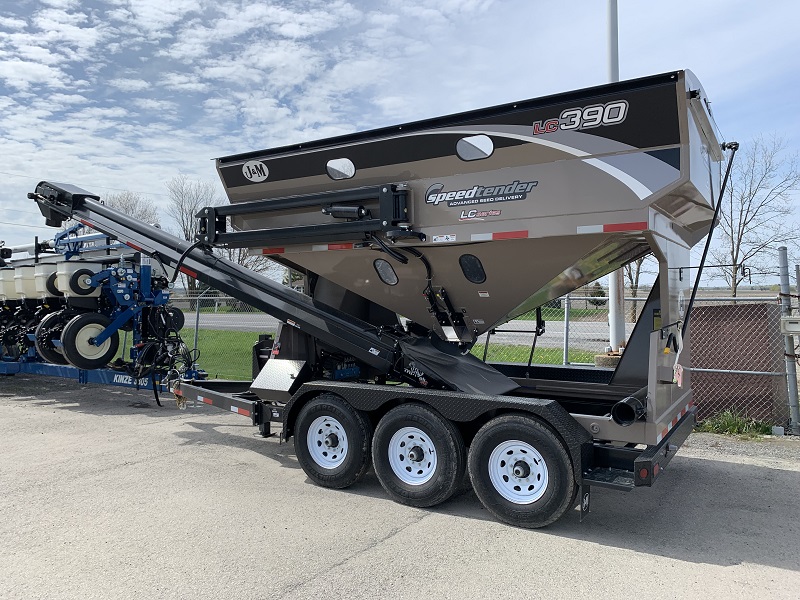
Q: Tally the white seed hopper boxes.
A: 4